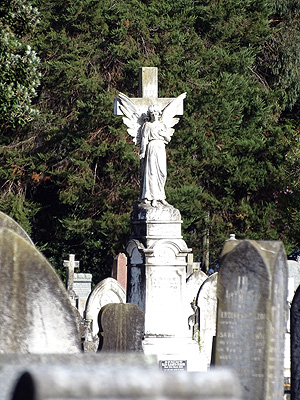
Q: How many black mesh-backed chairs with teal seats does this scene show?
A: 0